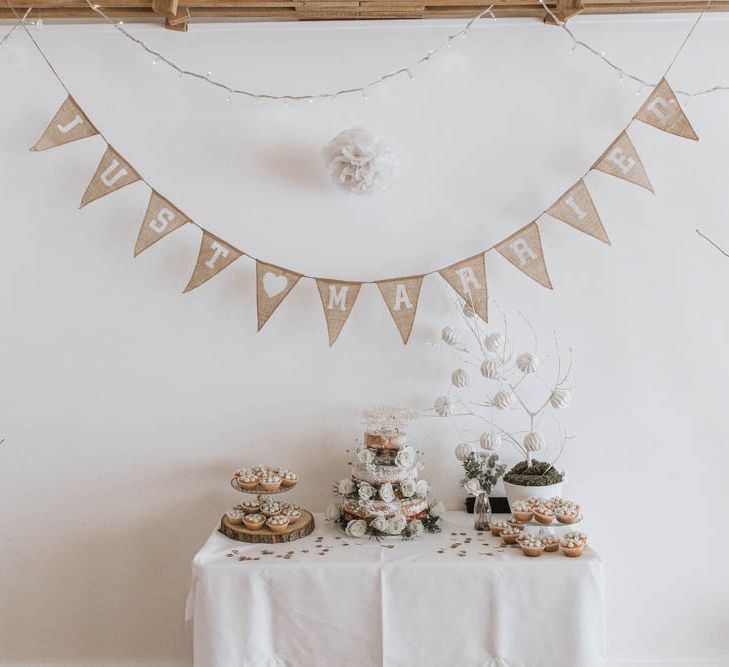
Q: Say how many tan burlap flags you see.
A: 12